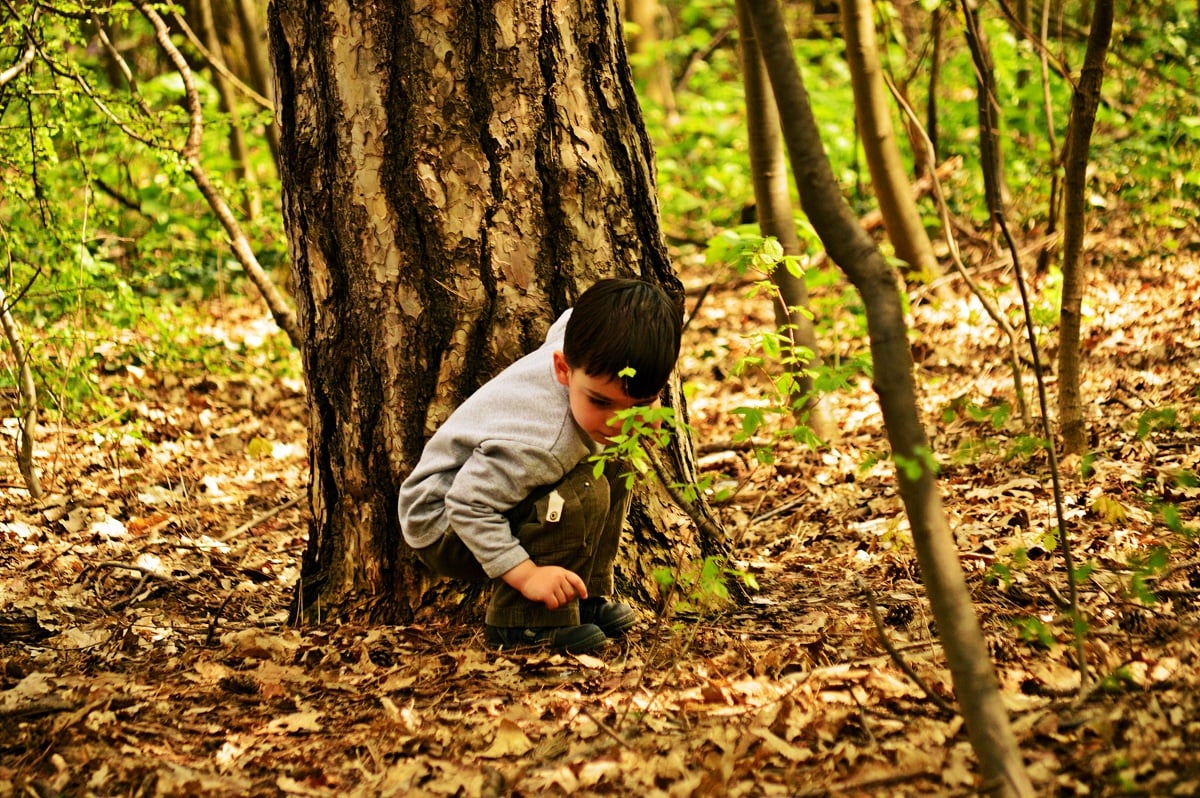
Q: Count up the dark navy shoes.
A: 2